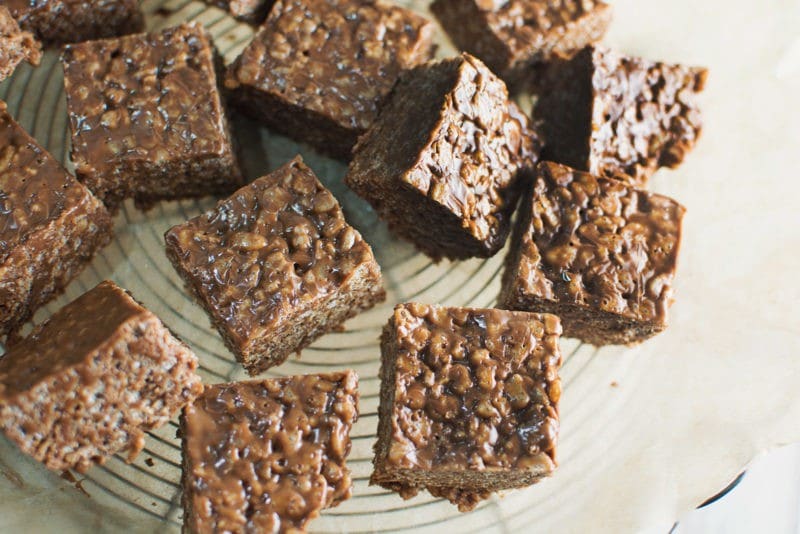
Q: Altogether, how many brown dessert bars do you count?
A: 14